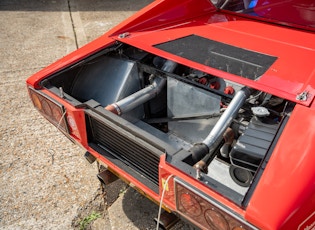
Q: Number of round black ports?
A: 1